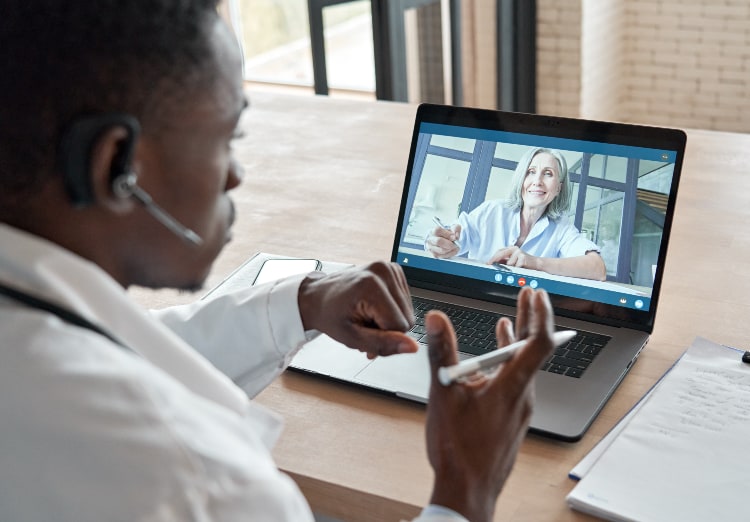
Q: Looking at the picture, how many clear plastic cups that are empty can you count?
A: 0